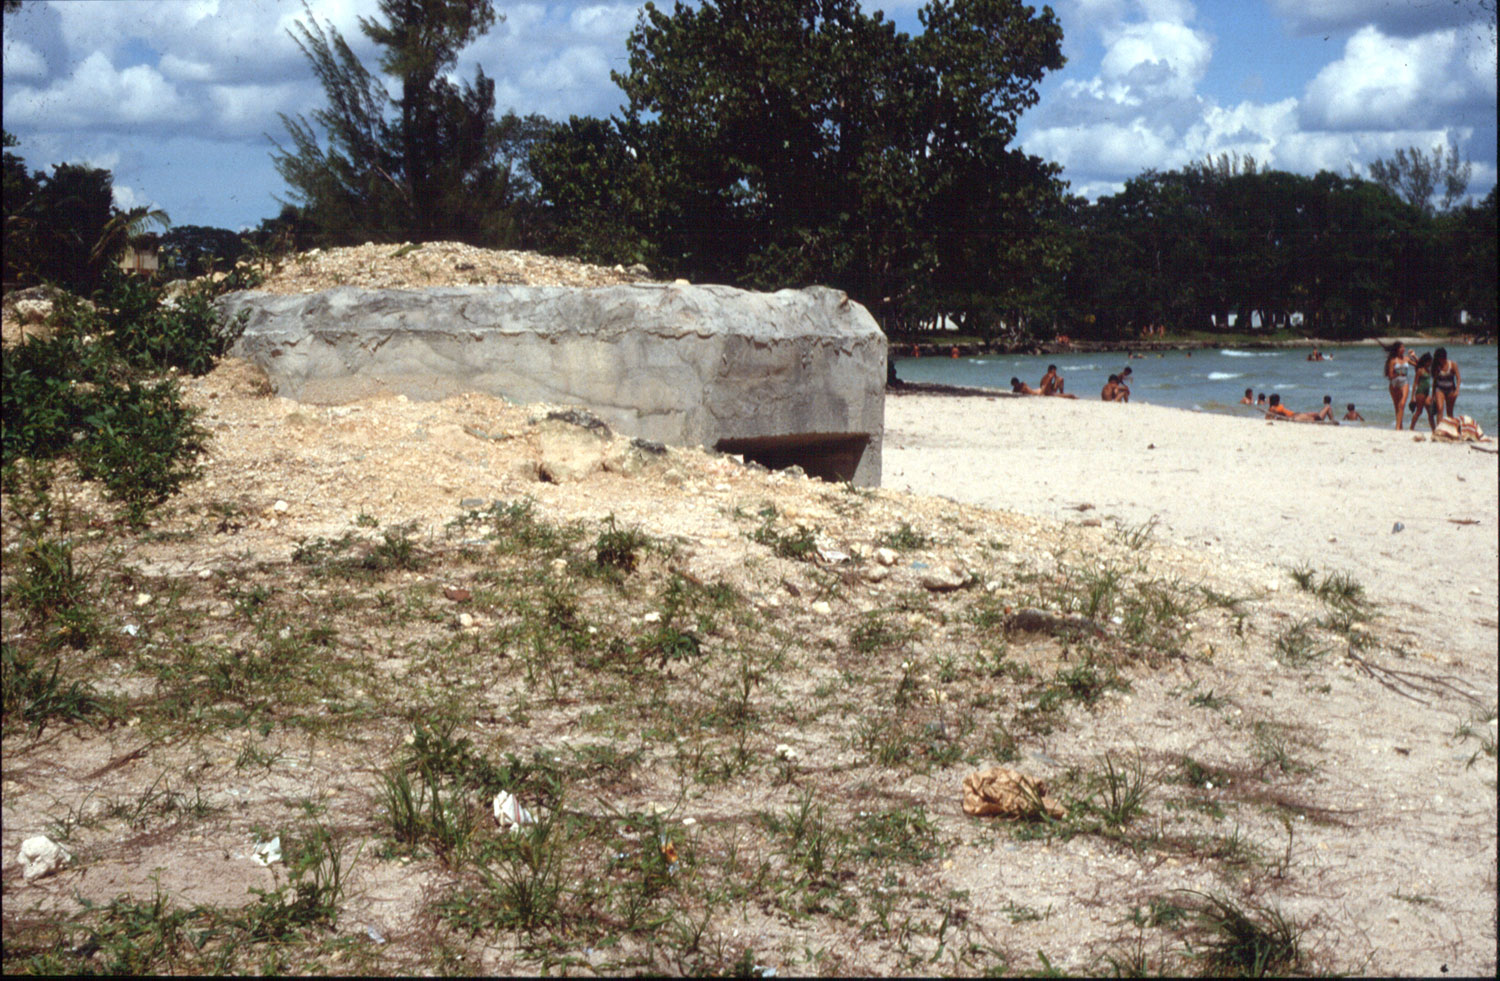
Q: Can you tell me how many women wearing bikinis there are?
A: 1